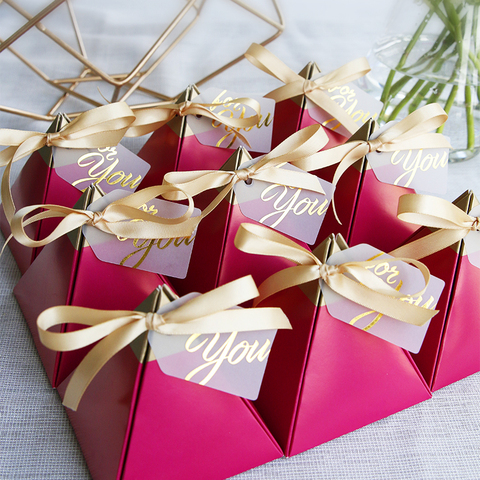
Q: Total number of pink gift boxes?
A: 9